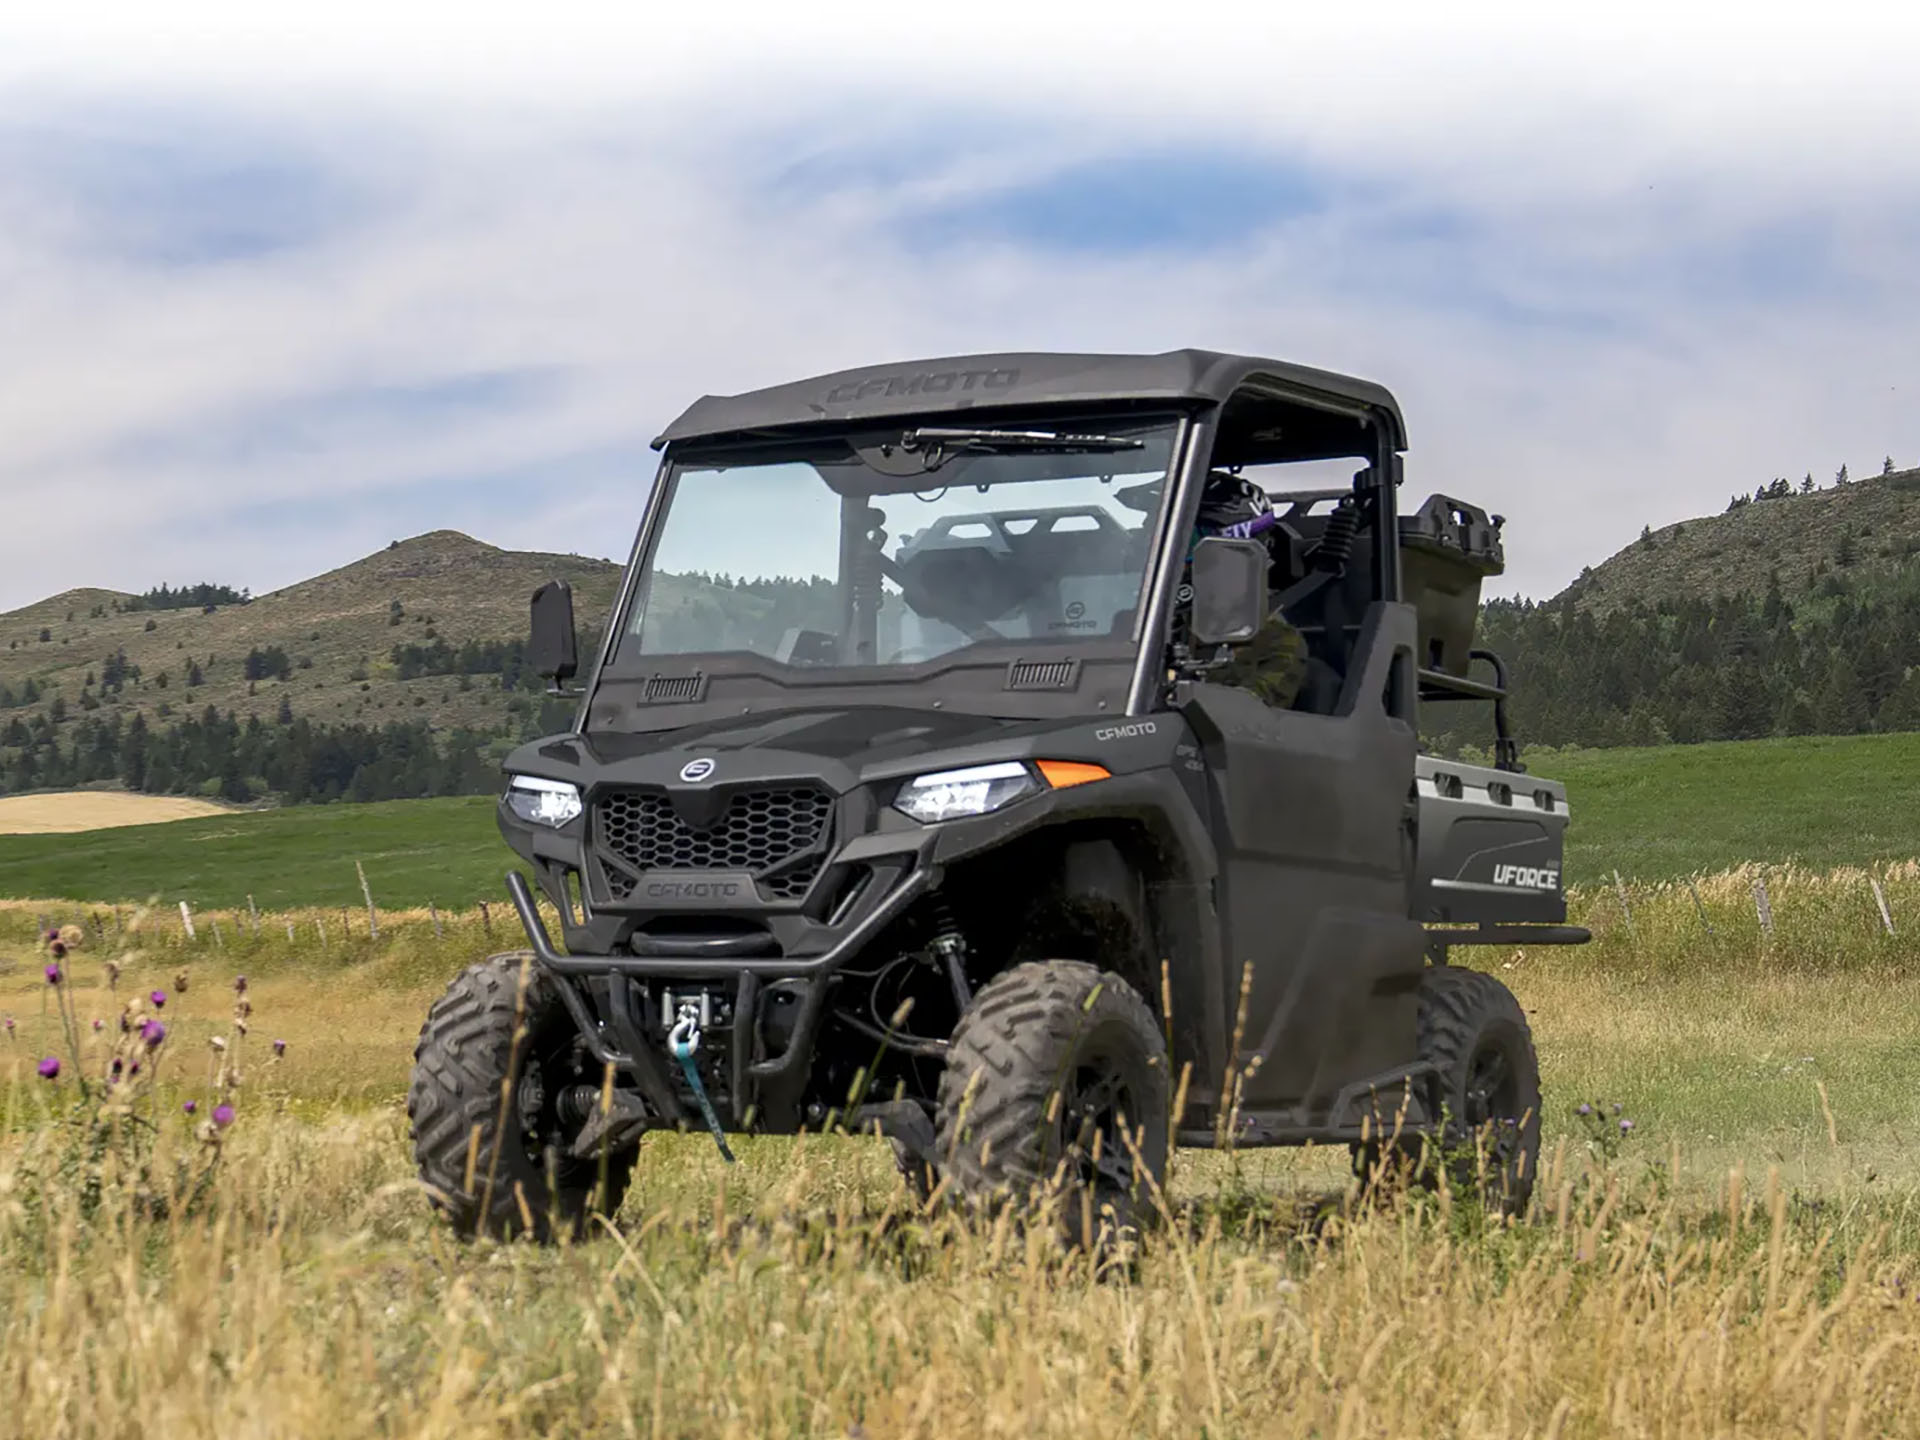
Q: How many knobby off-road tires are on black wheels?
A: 3